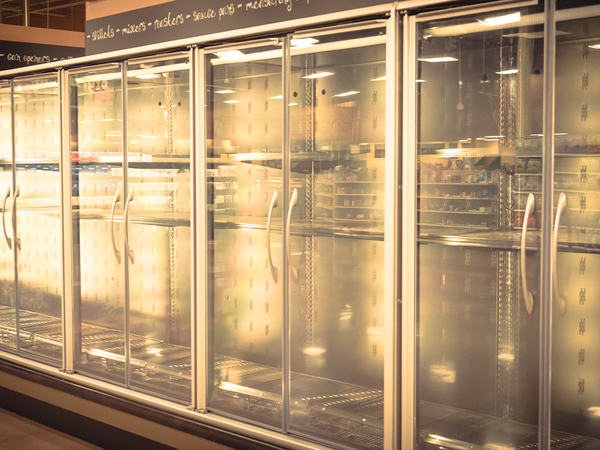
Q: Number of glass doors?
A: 8